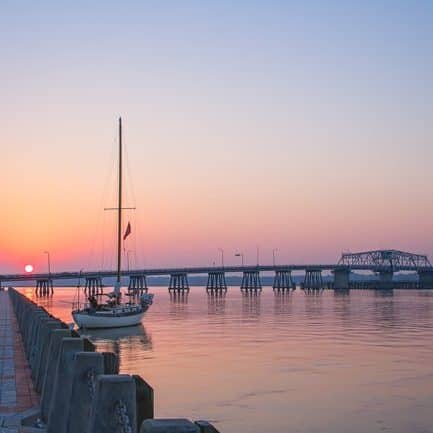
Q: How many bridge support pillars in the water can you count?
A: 11